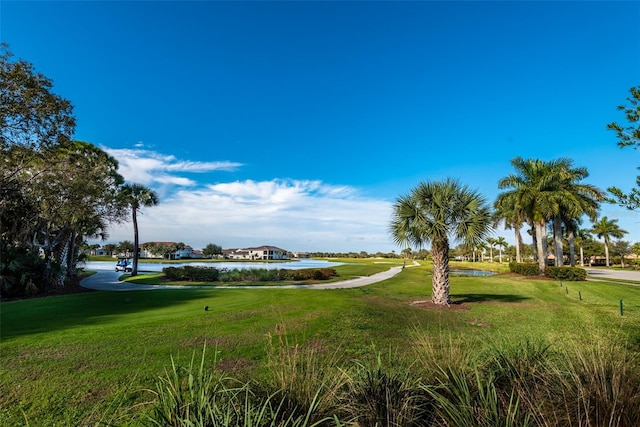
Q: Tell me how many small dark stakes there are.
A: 4